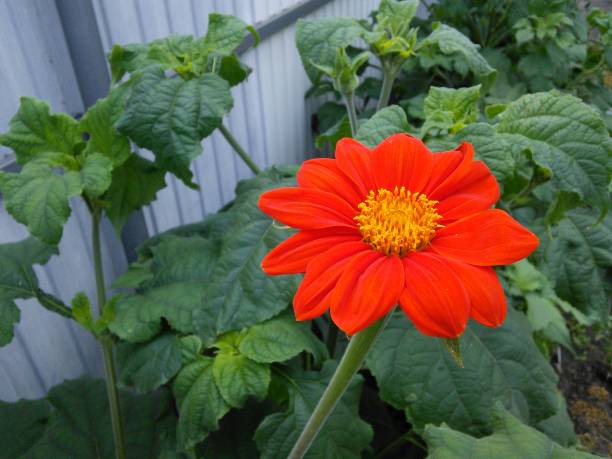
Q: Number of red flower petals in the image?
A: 12